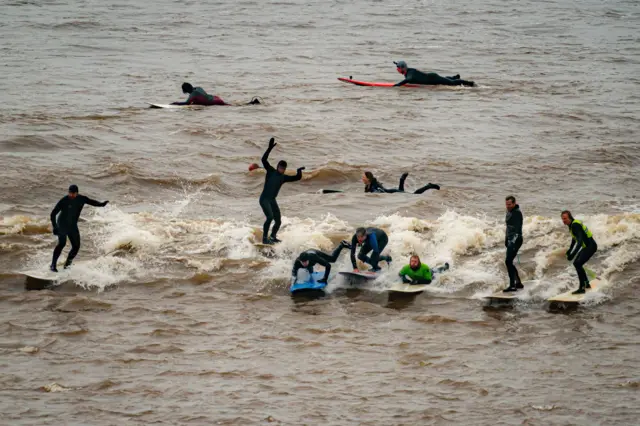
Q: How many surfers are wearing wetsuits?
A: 10